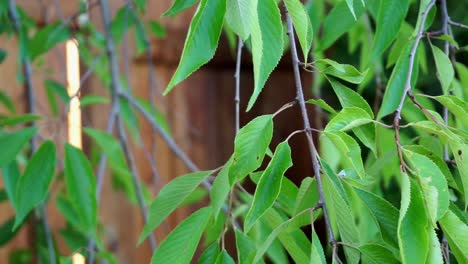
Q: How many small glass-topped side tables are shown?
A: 0